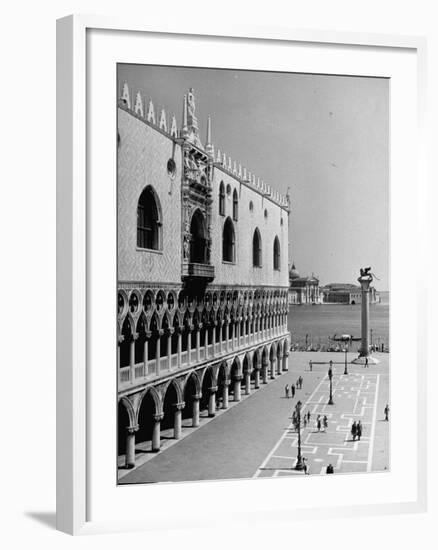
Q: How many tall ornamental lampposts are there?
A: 3